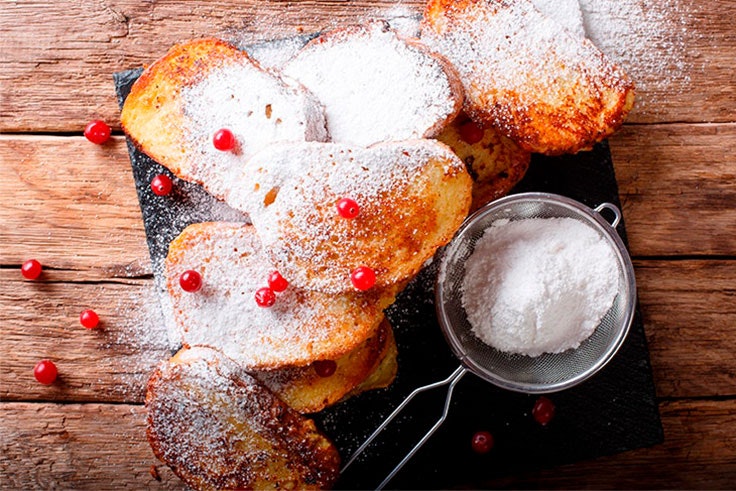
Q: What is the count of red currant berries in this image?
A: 15